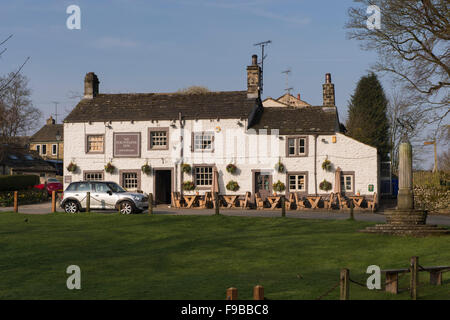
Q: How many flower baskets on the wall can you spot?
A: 11